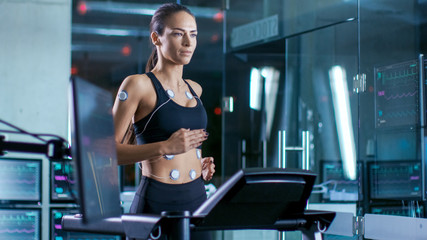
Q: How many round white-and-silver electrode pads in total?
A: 7